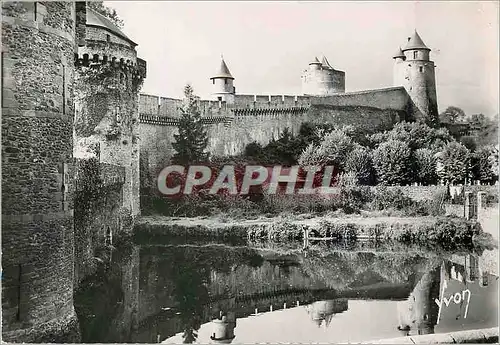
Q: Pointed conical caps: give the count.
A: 5